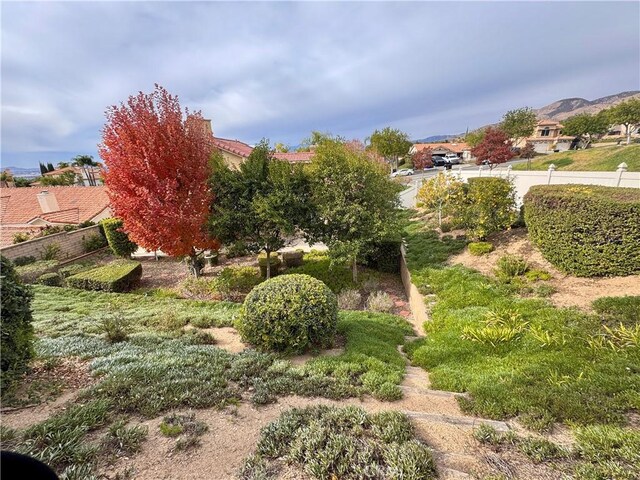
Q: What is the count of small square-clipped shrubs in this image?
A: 2